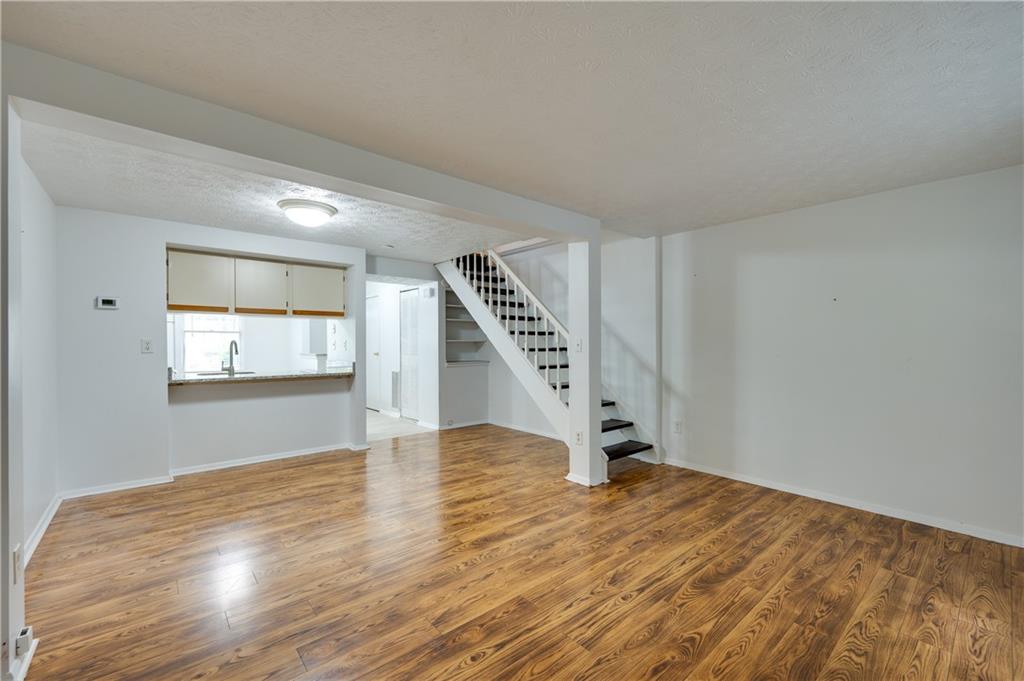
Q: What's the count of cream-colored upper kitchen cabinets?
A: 3